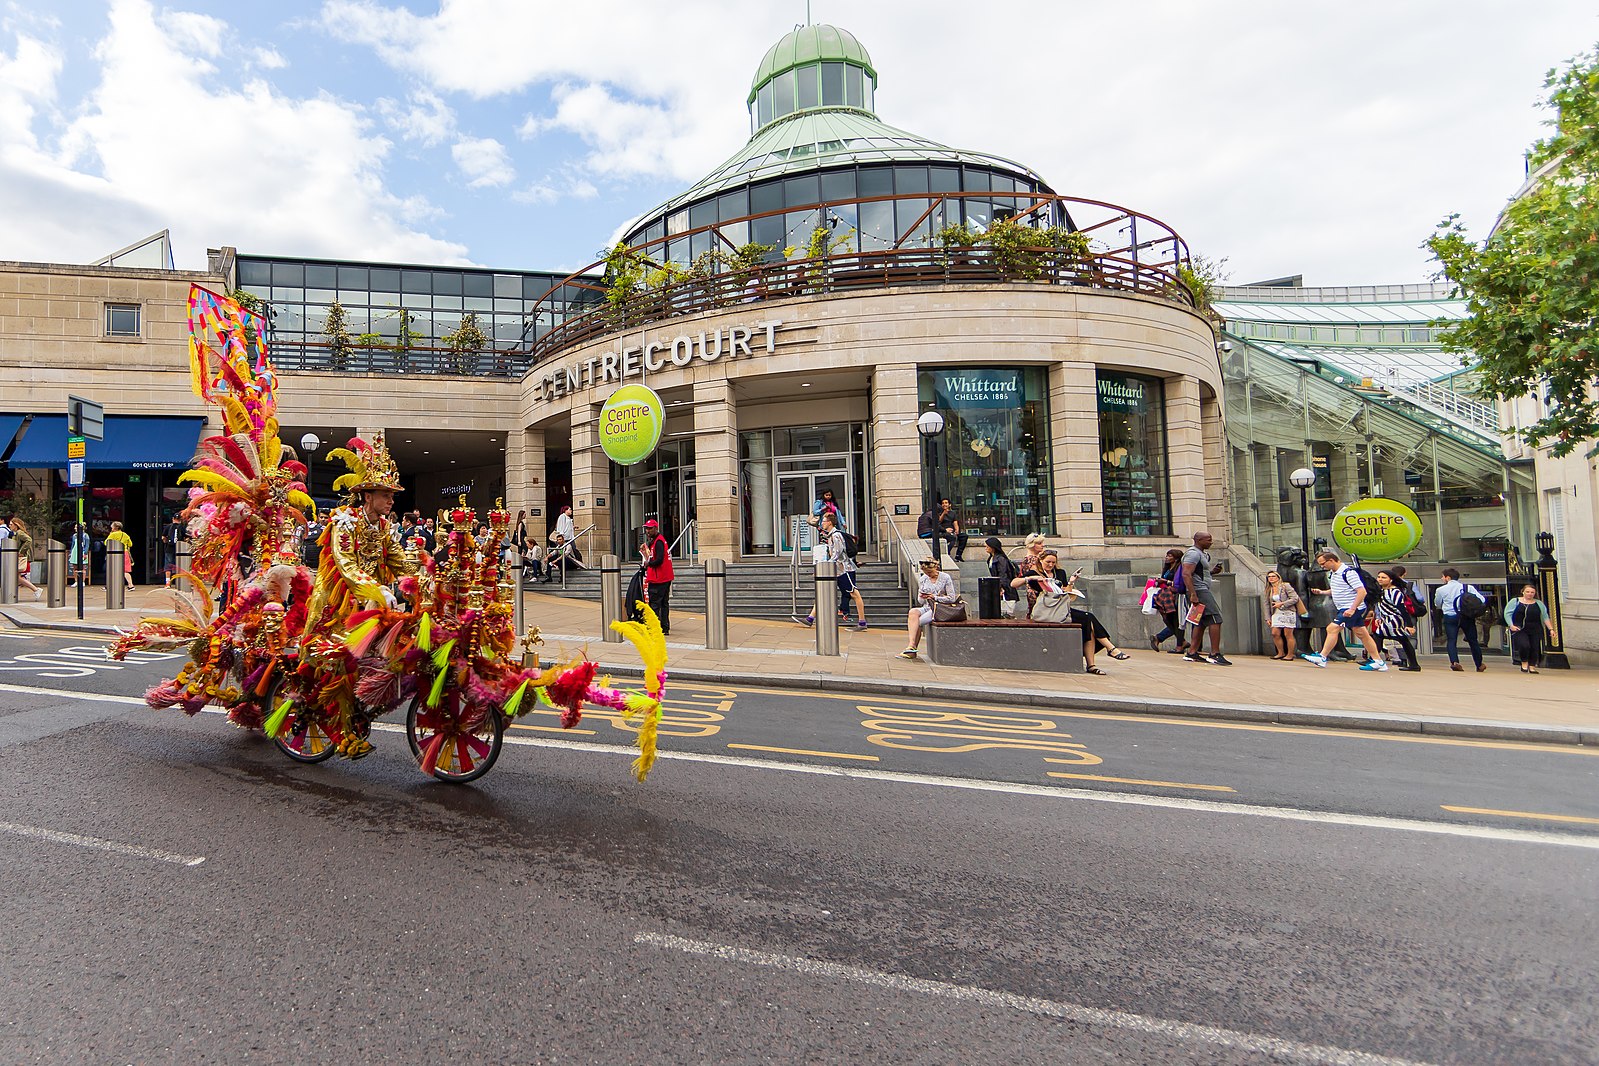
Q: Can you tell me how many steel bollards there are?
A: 8